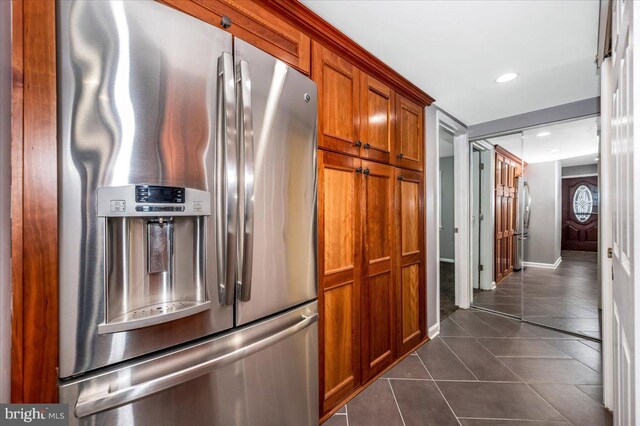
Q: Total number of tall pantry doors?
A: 3